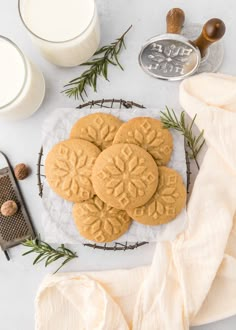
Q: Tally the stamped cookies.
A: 6